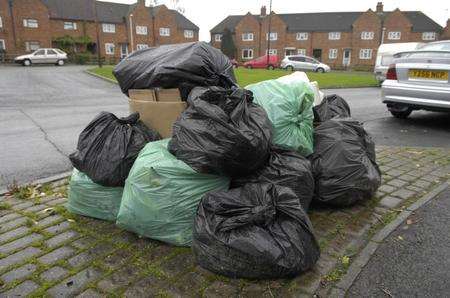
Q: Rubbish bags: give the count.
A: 11